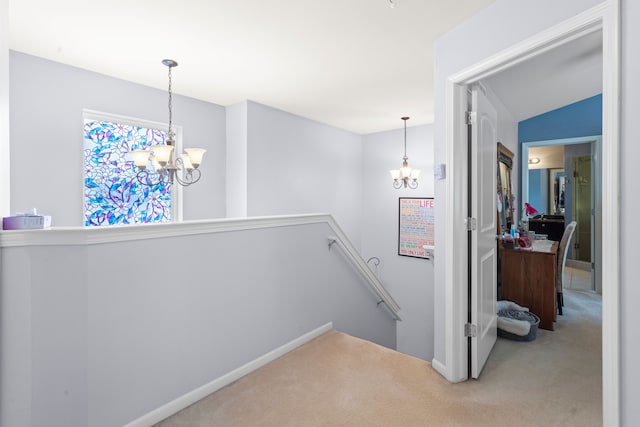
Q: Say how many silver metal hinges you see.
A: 3